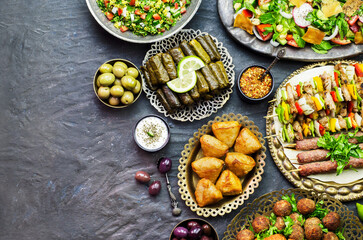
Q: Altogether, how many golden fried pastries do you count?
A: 7